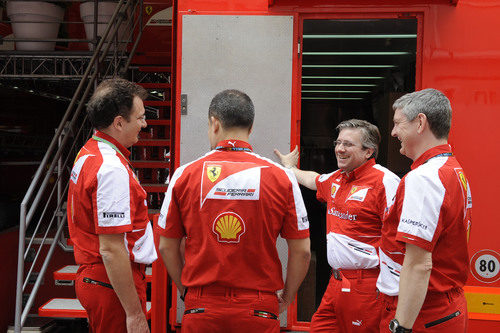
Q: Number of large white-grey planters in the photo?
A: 2